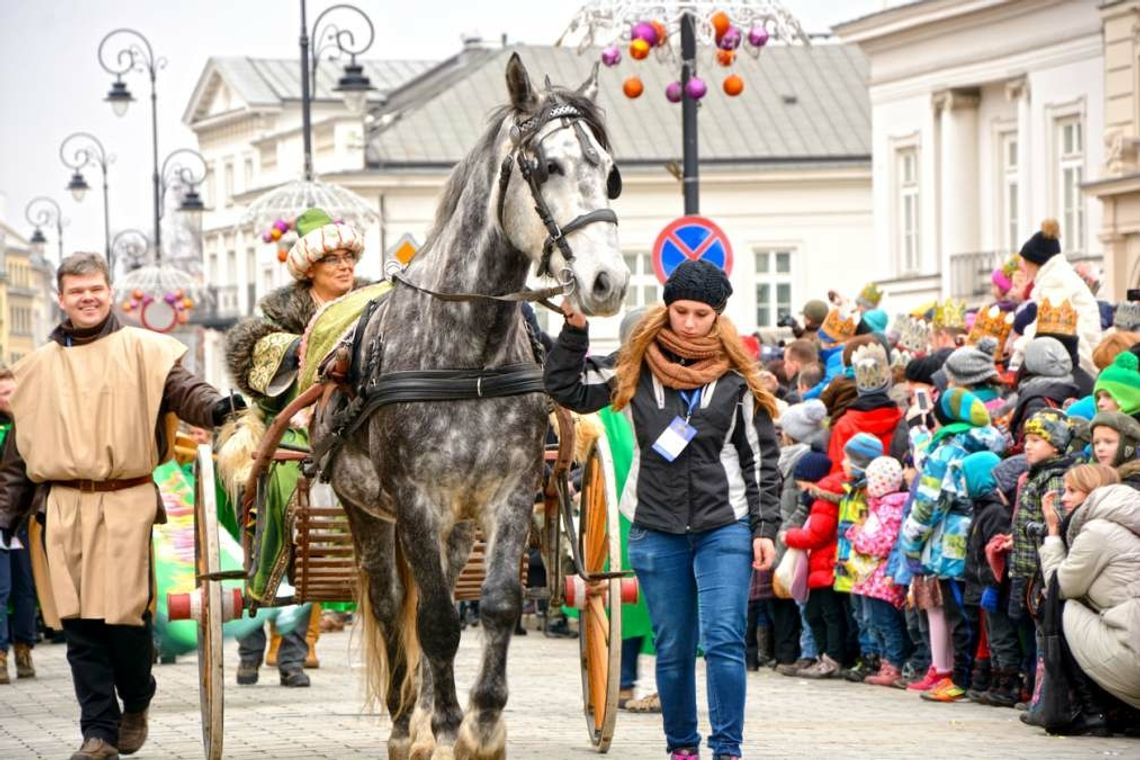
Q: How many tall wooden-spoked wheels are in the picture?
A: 2